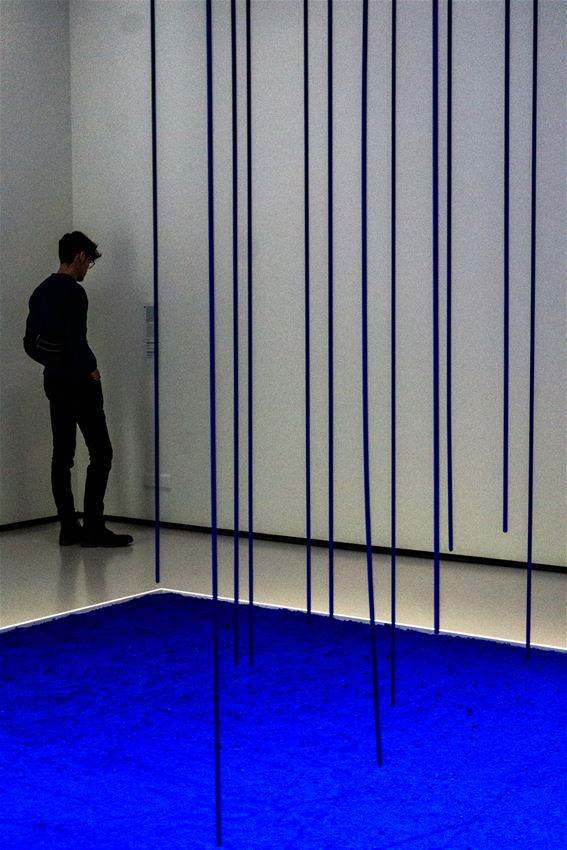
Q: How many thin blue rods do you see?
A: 12